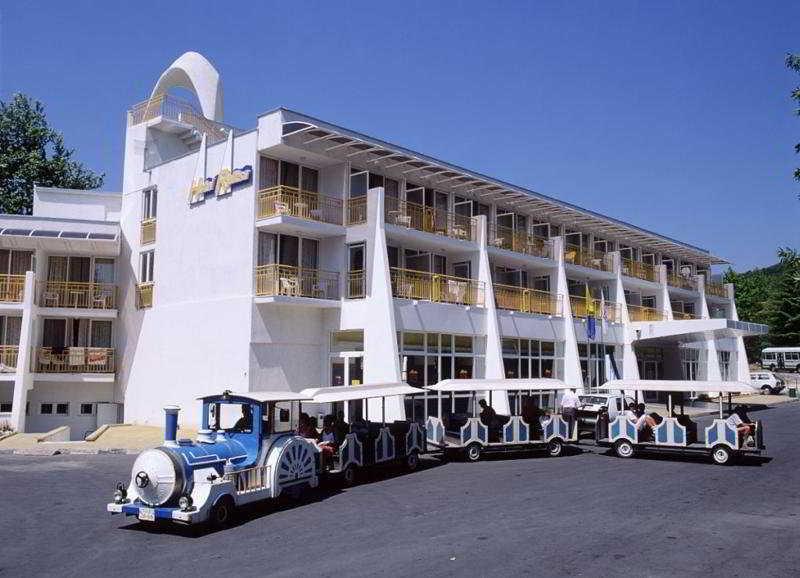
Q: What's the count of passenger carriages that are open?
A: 3